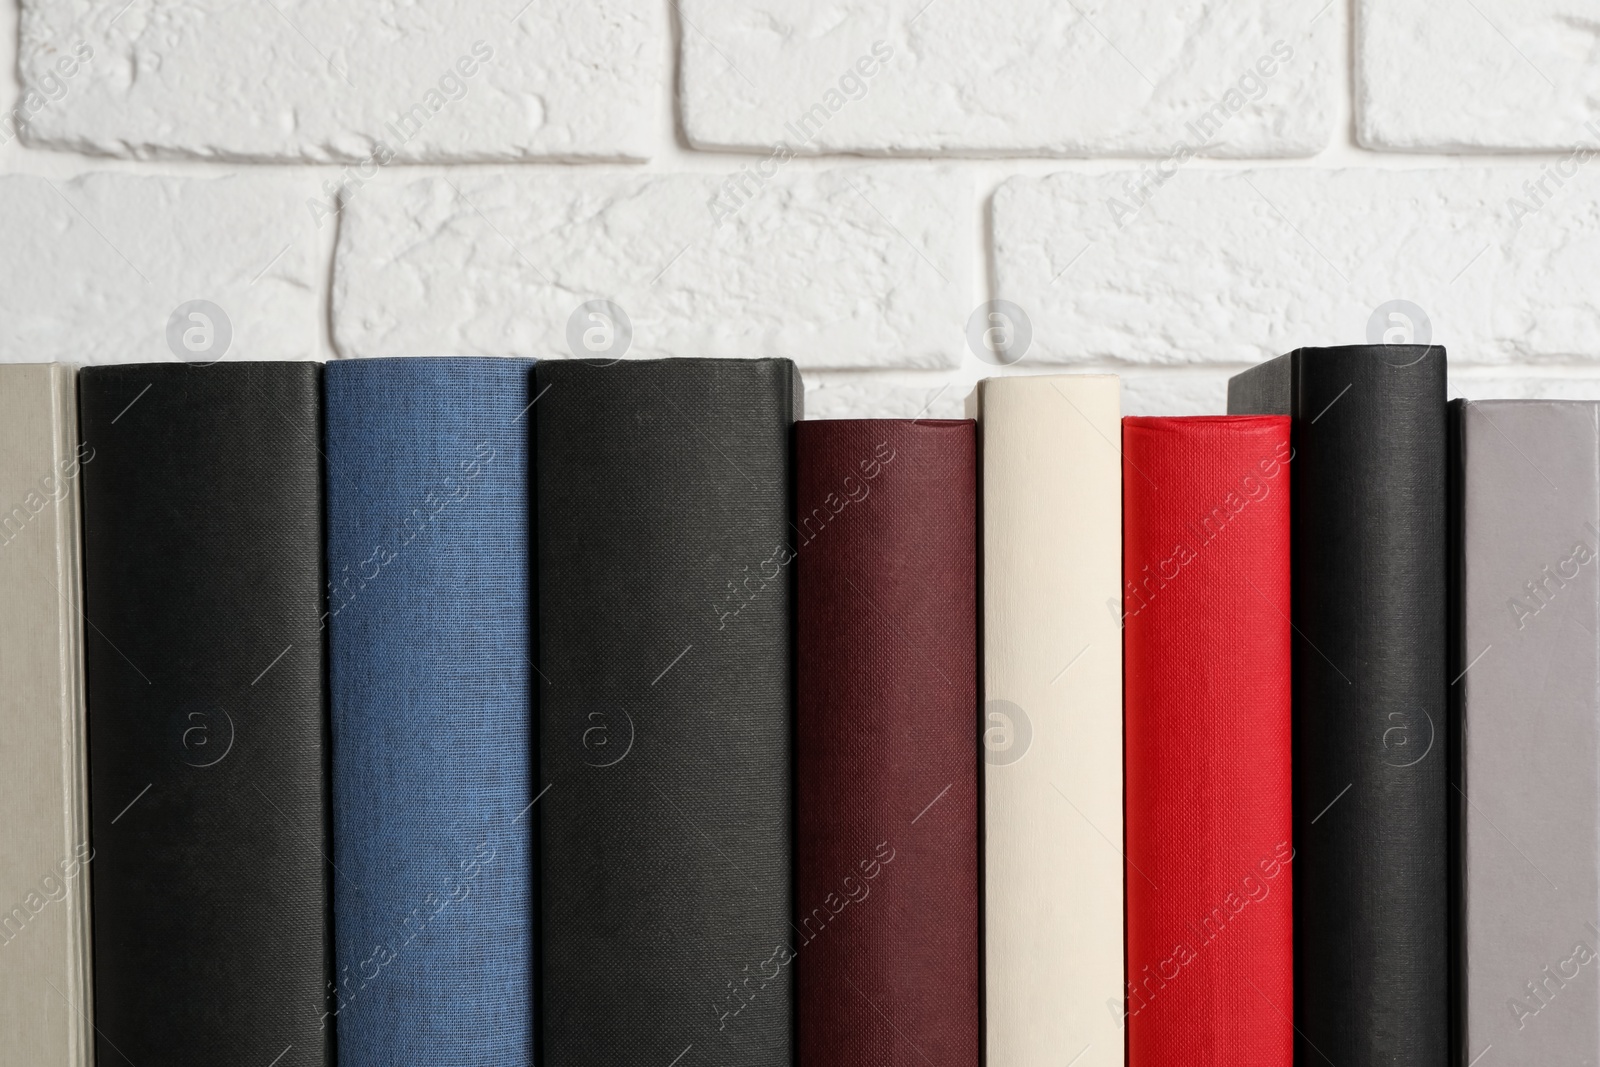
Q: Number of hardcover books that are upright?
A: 9